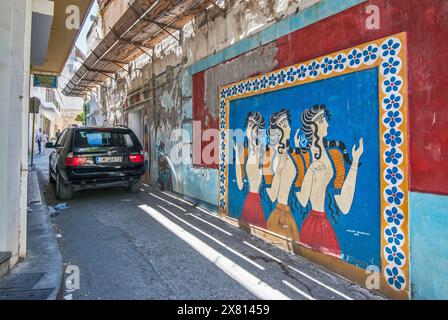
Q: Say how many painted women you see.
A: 3